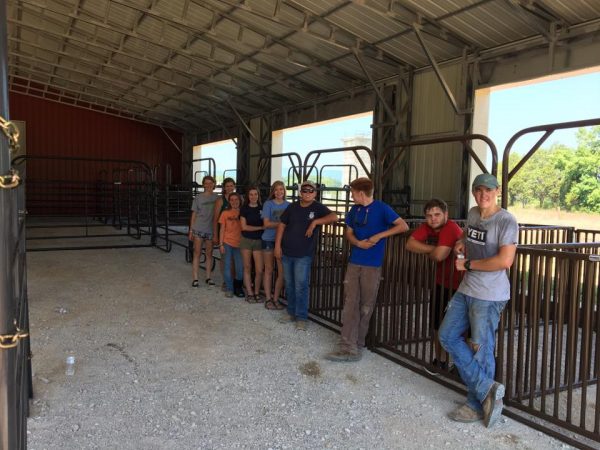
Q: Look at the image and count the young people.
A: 9